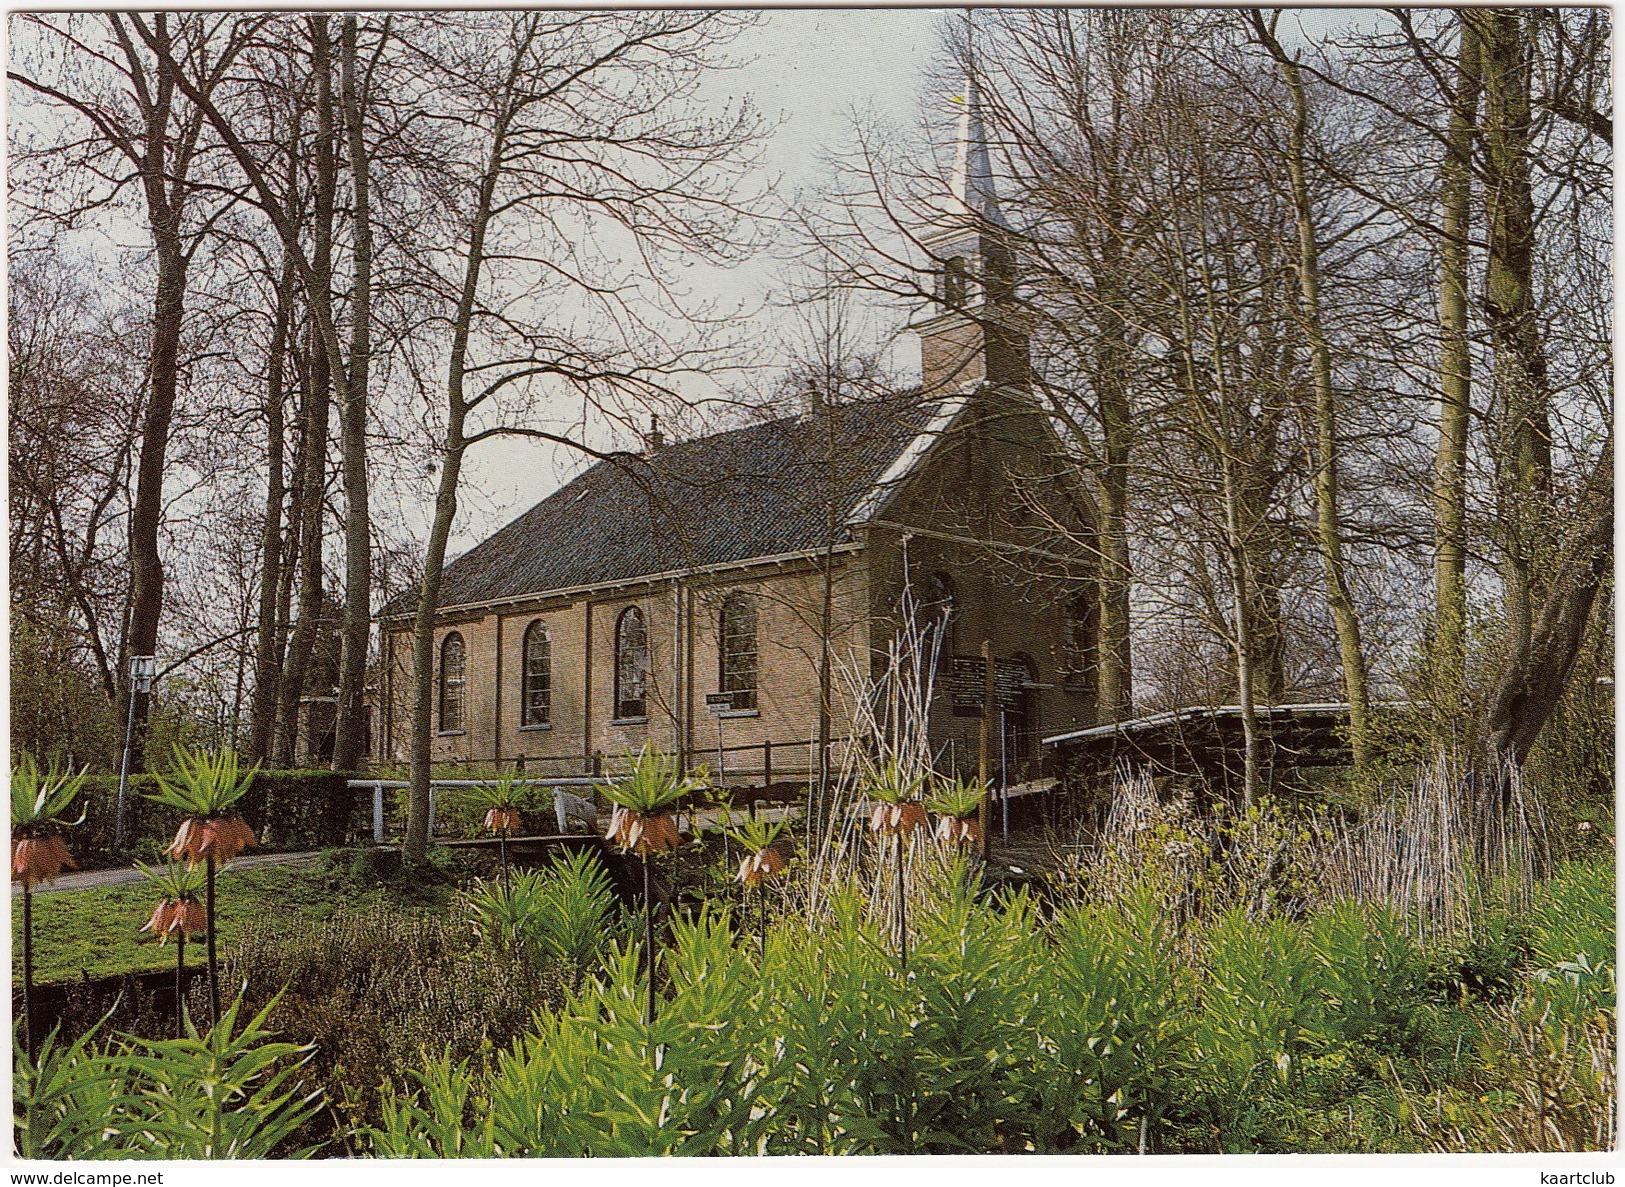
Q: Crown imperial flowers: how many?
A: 8